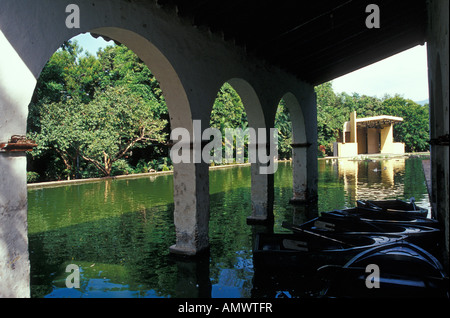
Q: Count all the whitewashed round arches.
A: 3